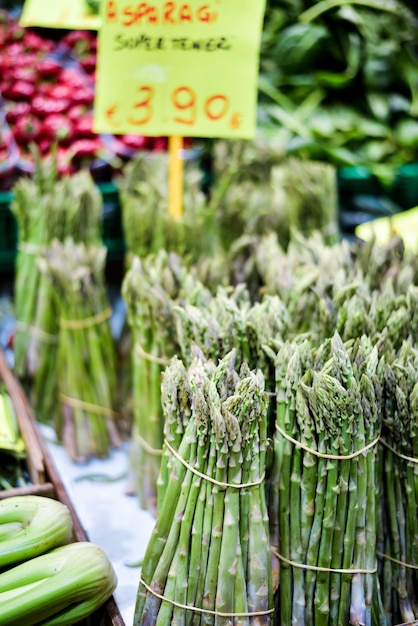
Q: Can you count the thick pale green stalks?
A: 2